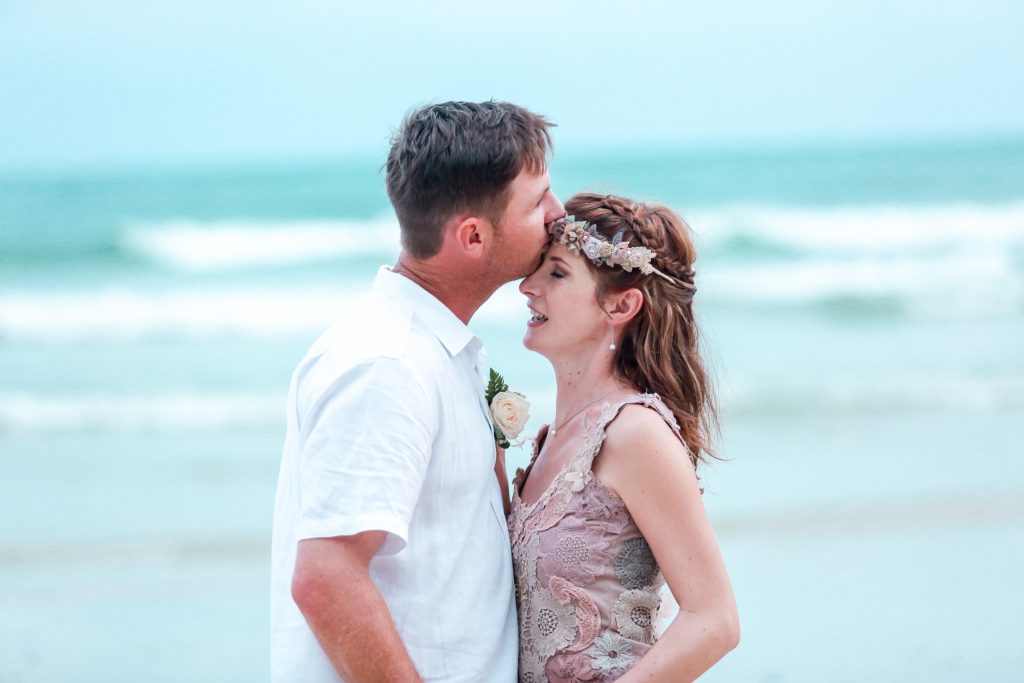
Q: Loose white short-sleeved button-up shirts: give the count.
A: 1